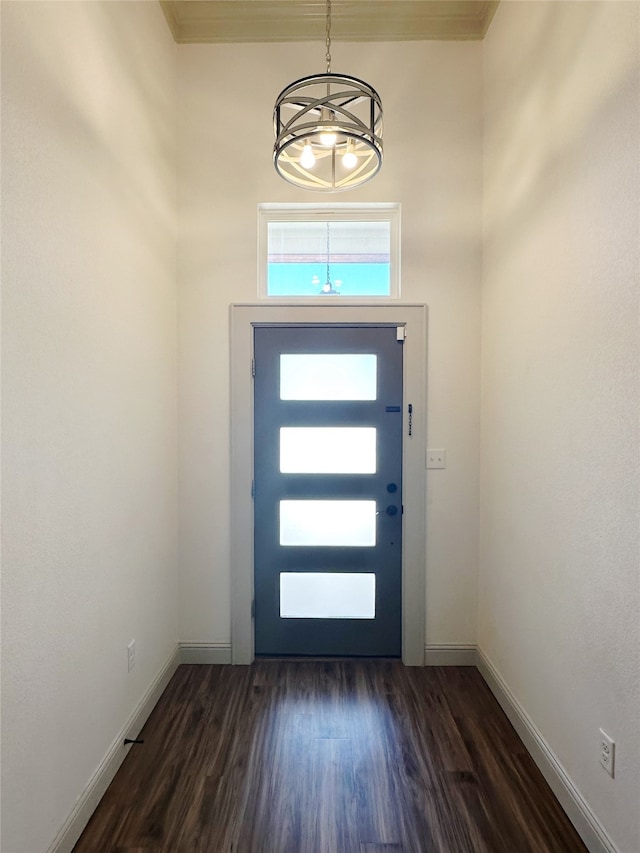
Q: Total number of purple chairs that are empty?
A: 0